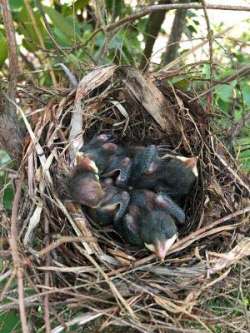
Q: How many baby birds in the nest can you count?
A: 4